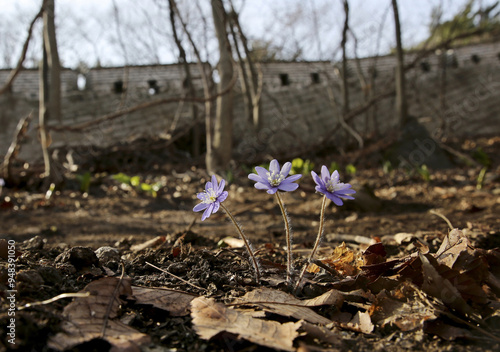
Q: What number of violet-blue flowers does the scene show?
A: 3